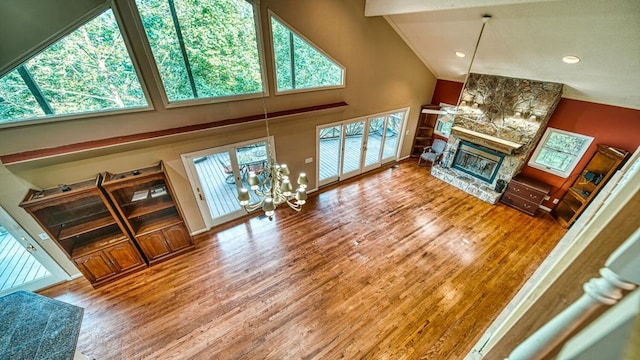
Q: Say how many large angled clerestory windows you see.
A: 3